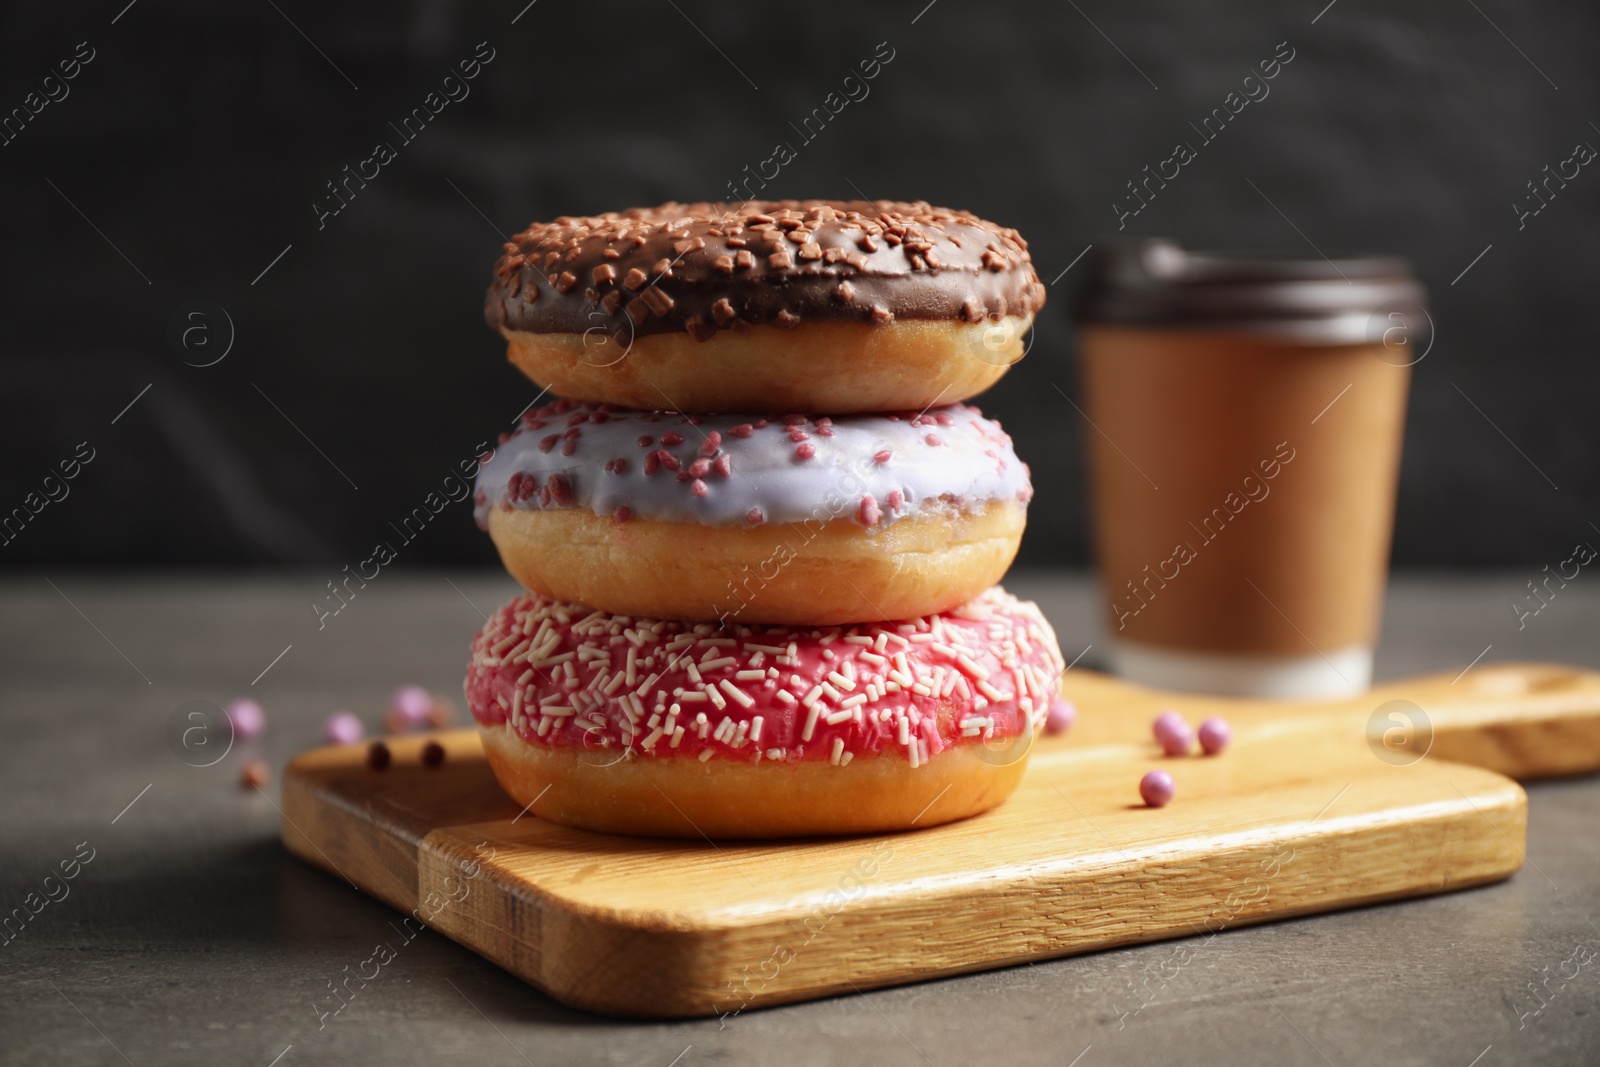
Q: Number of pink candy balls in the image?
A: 8